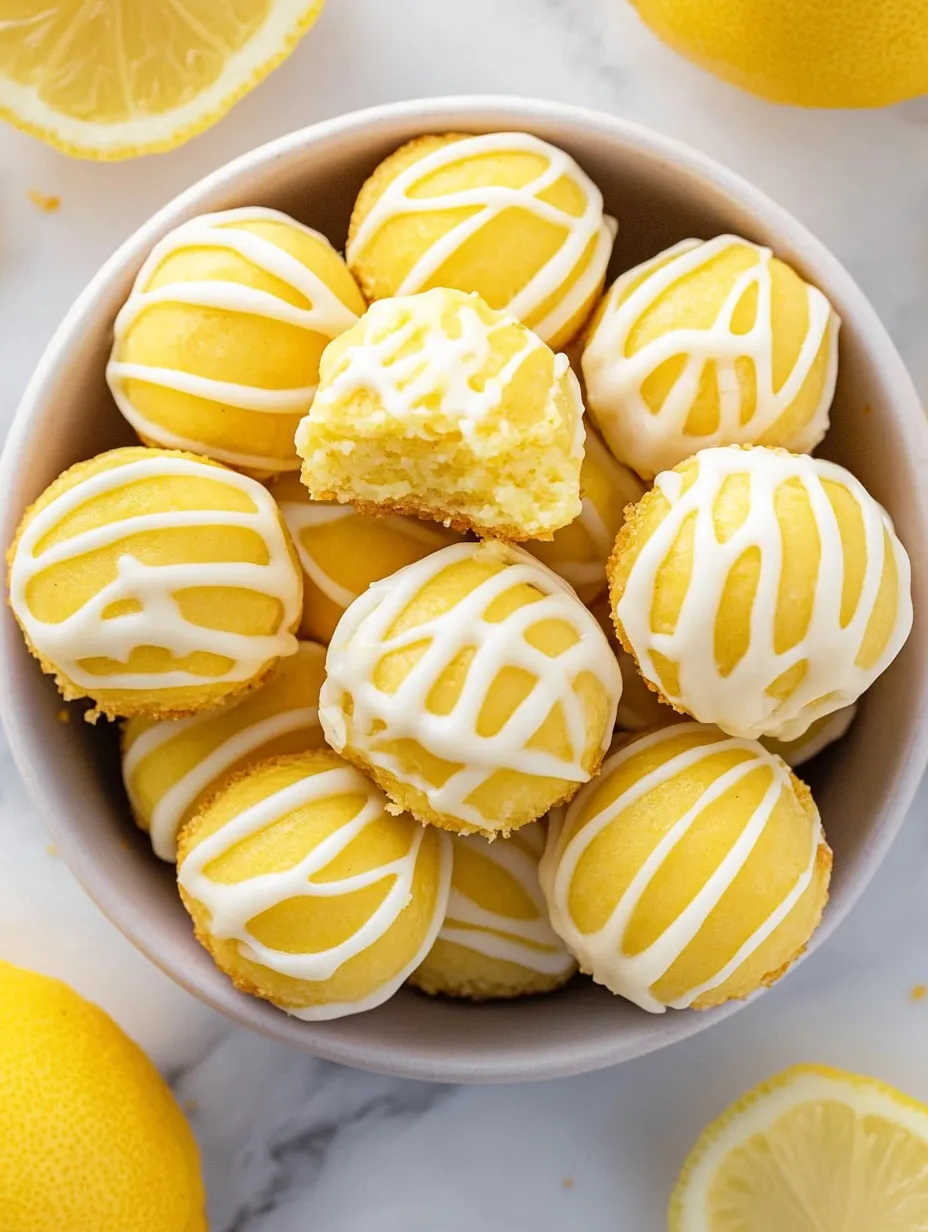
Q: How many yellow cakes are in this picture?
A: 14